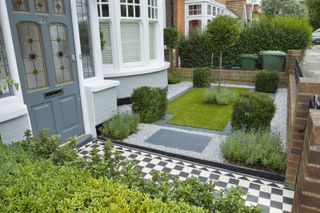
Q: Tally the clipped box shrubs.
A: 4